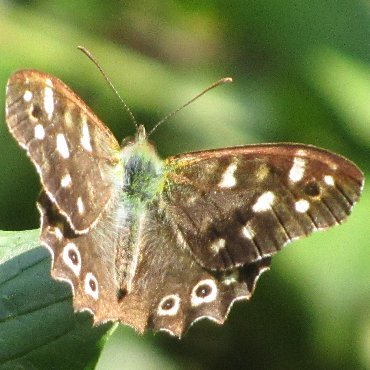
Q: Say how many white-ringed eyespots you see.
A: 4